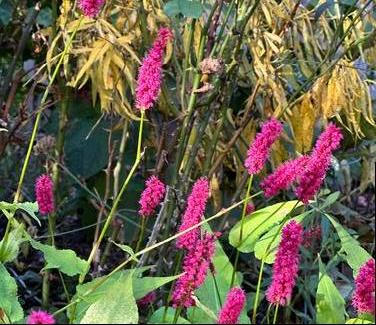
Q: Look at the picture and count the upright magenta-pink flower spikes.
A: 13